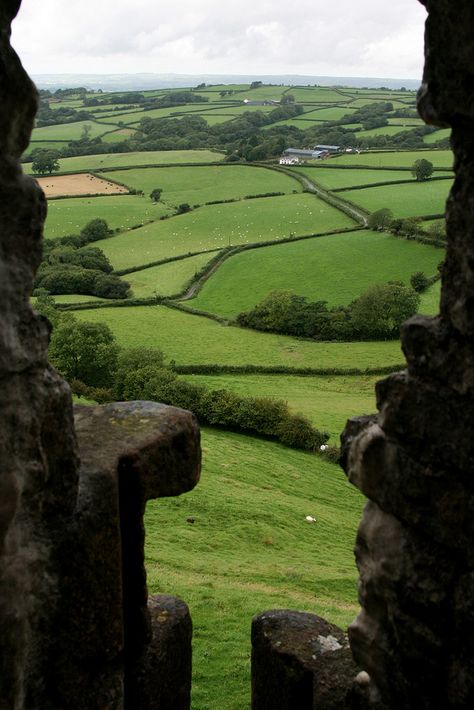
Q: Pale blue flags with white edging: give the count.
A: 0